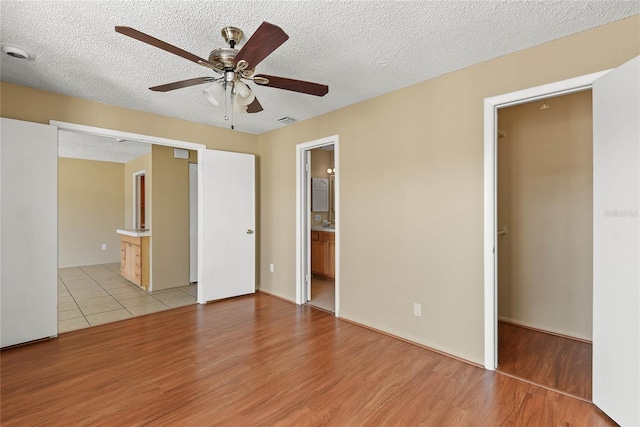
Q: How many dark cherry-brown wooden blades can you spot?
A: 5